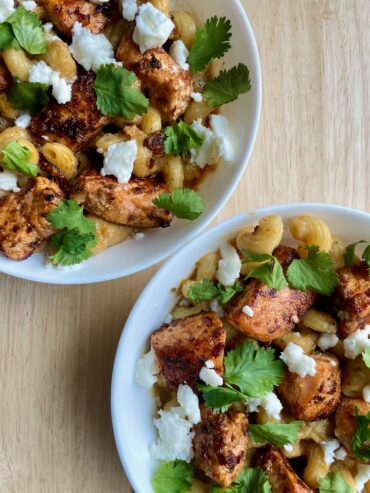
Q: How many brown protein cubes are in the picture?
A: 12